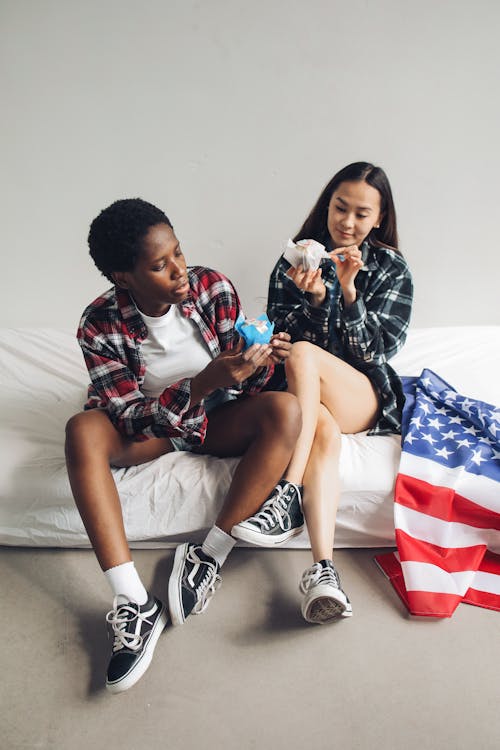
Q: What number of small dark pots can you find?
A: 0